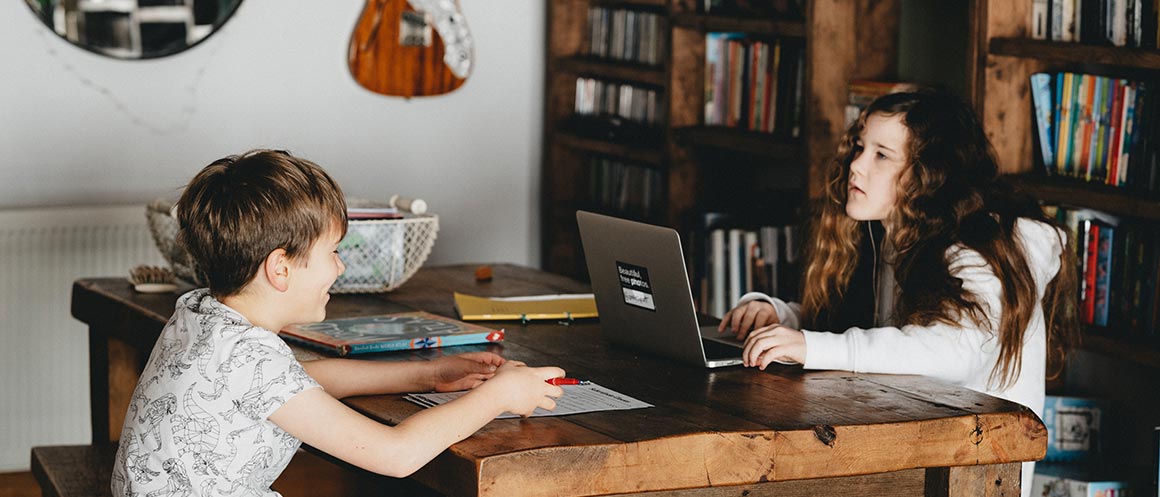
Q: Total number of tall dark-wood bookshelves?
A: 2